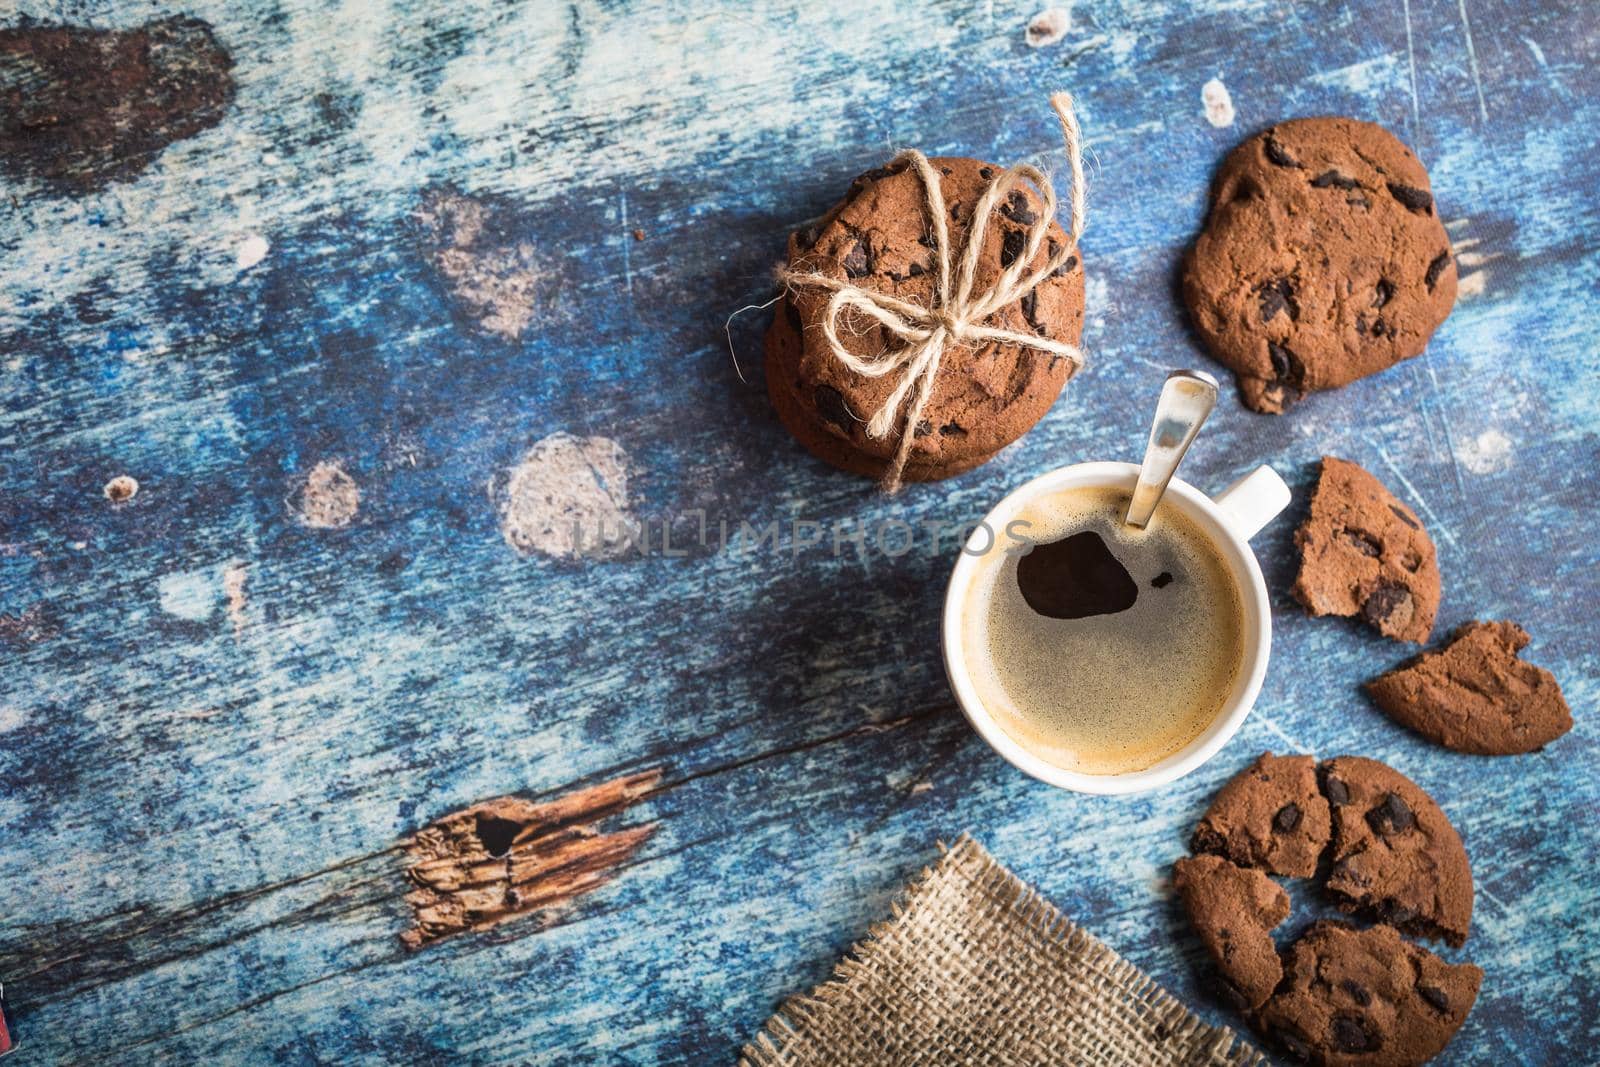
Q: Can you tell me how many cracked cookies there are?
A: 2